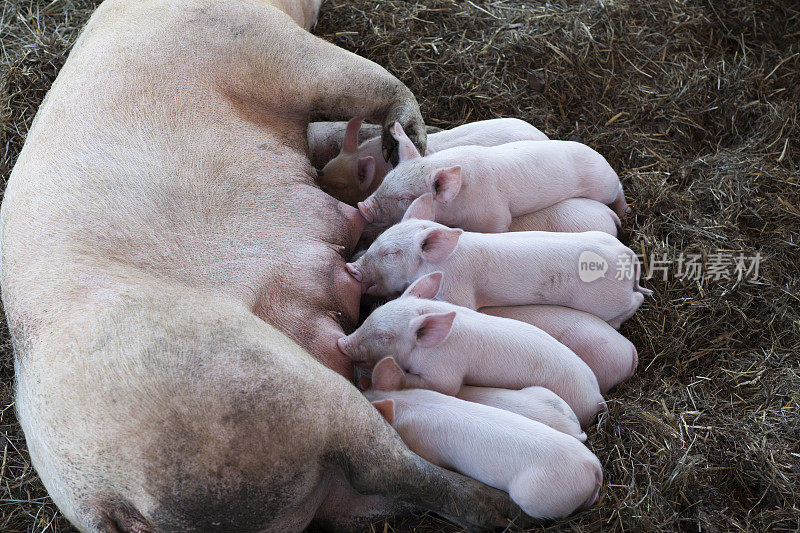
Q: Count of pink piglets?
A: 8